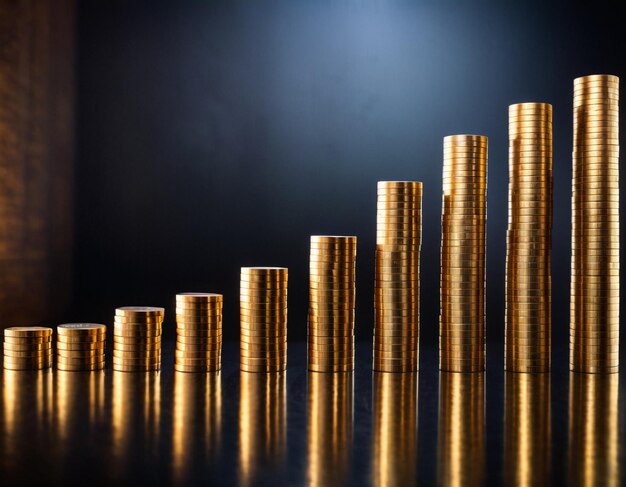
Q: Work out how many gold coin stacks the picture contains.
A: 10